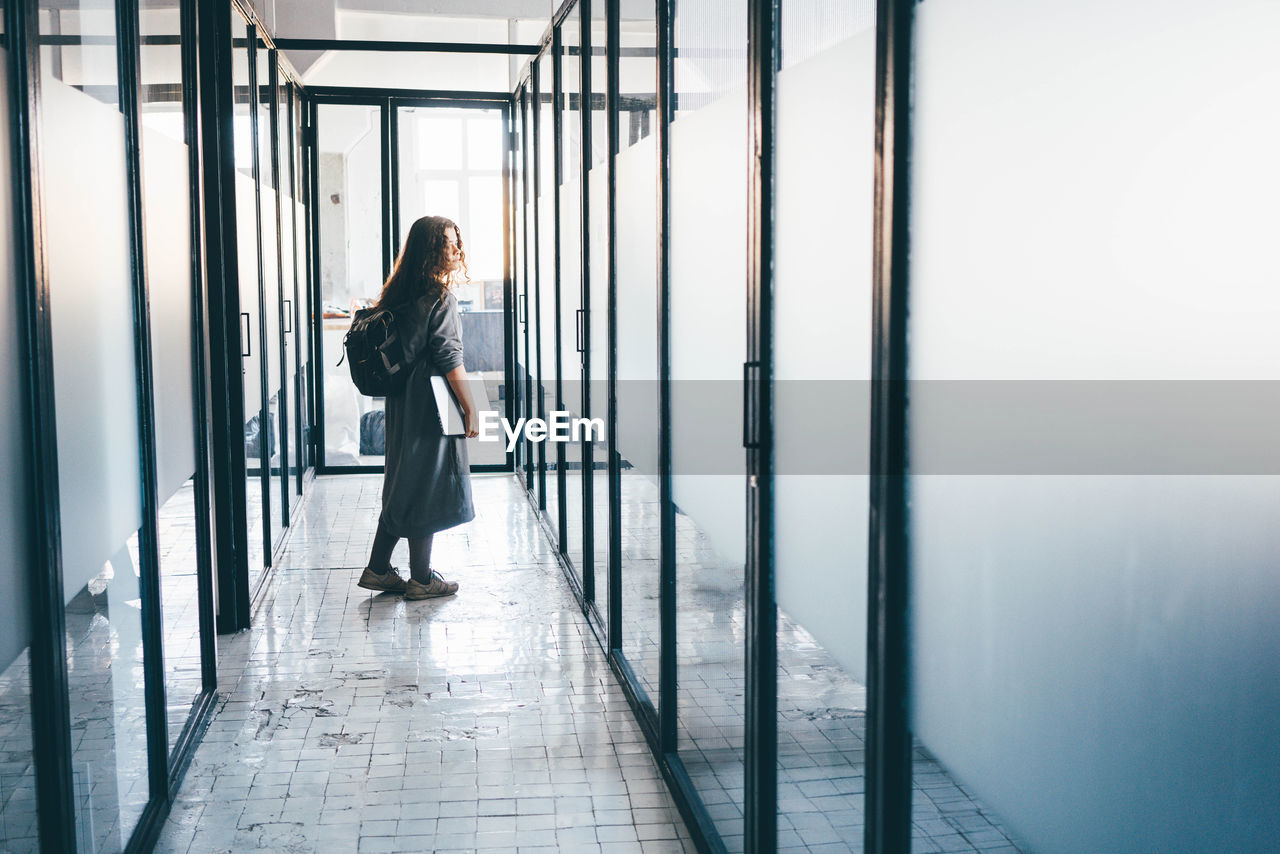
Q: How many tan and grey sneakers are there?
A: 2